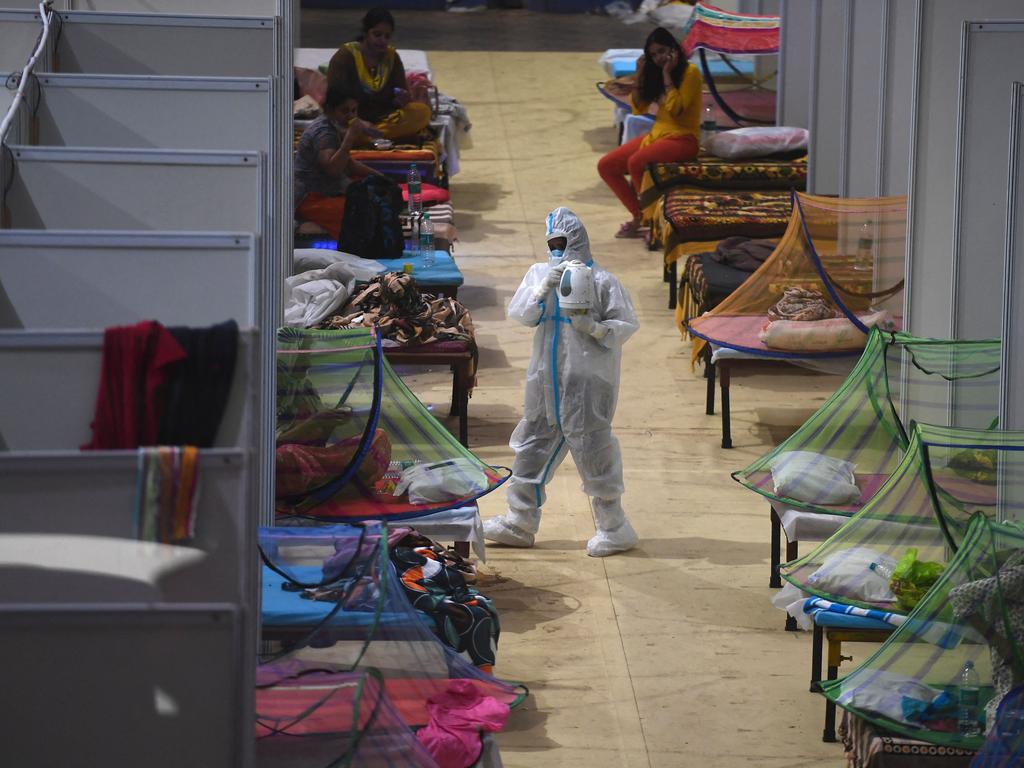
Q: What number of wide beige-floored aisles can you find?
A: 1